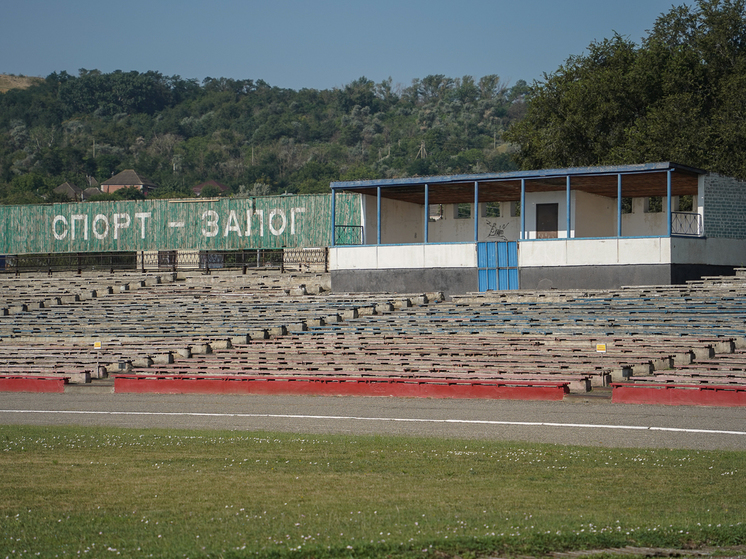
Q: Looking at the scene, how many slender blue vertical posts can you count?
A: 8